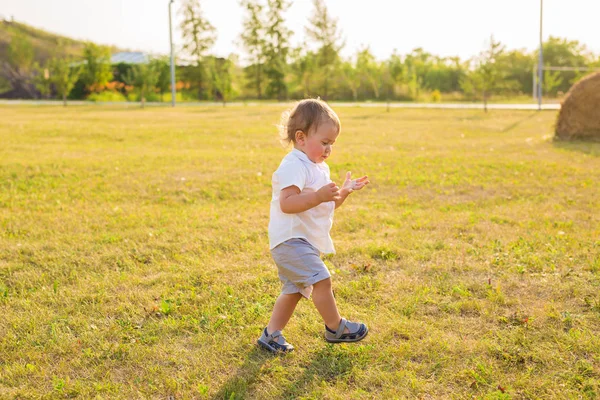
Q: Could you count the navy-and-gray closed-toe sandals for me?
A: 2